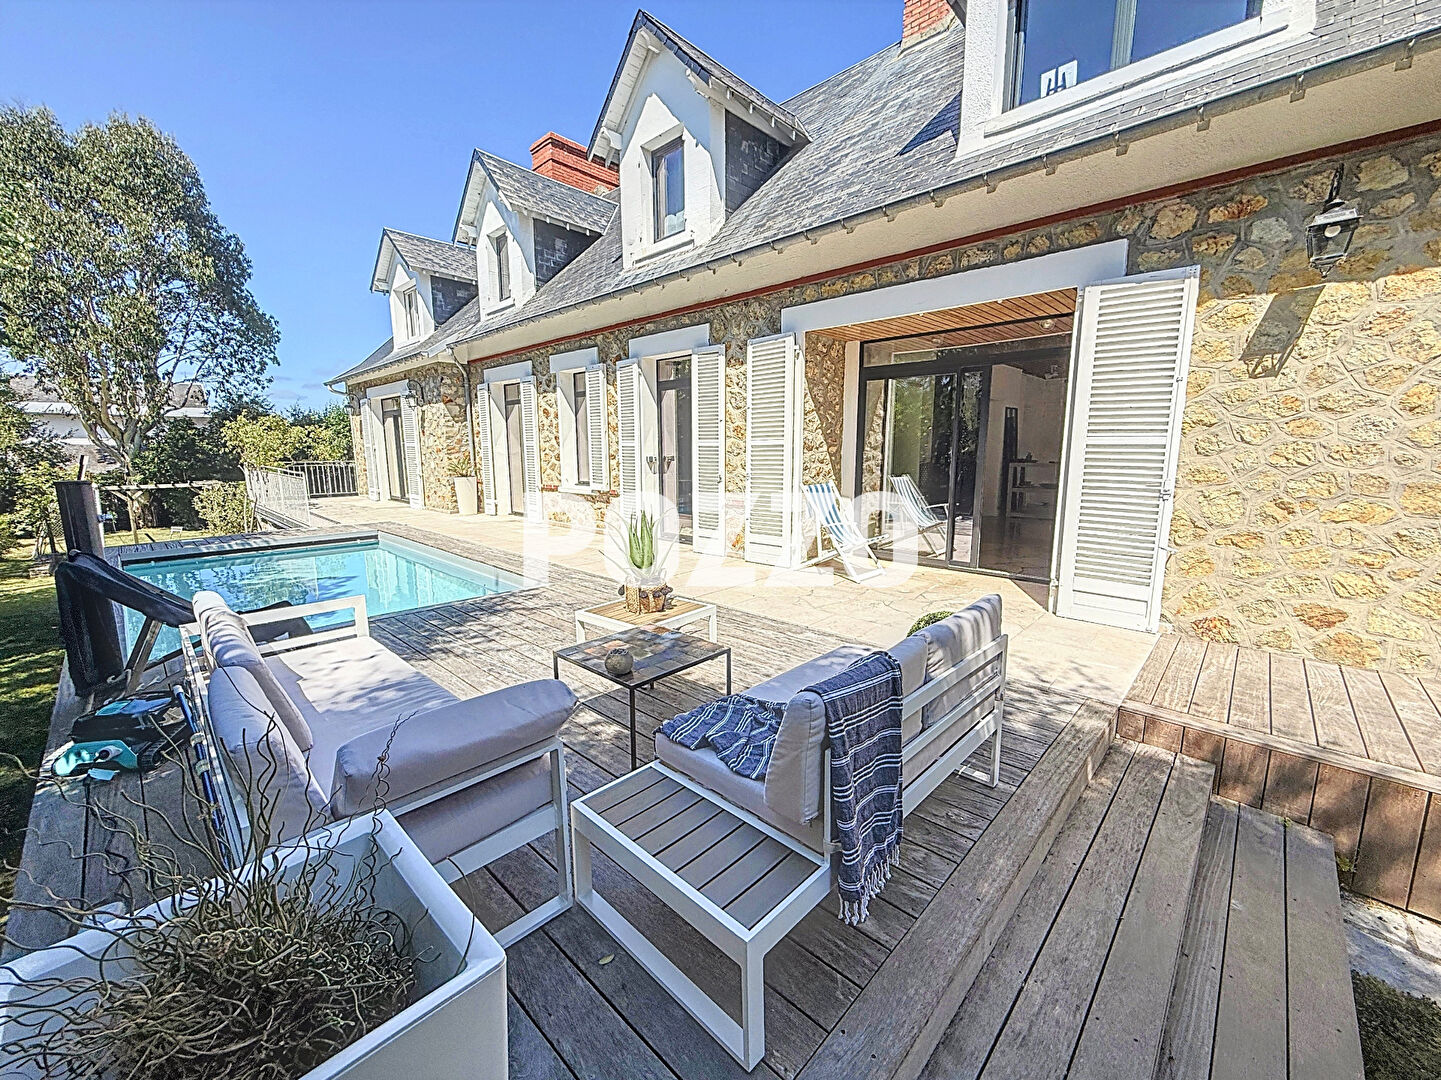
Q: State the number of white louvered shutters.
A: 9